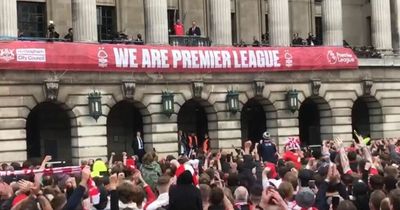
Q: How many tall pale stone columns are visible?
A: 7